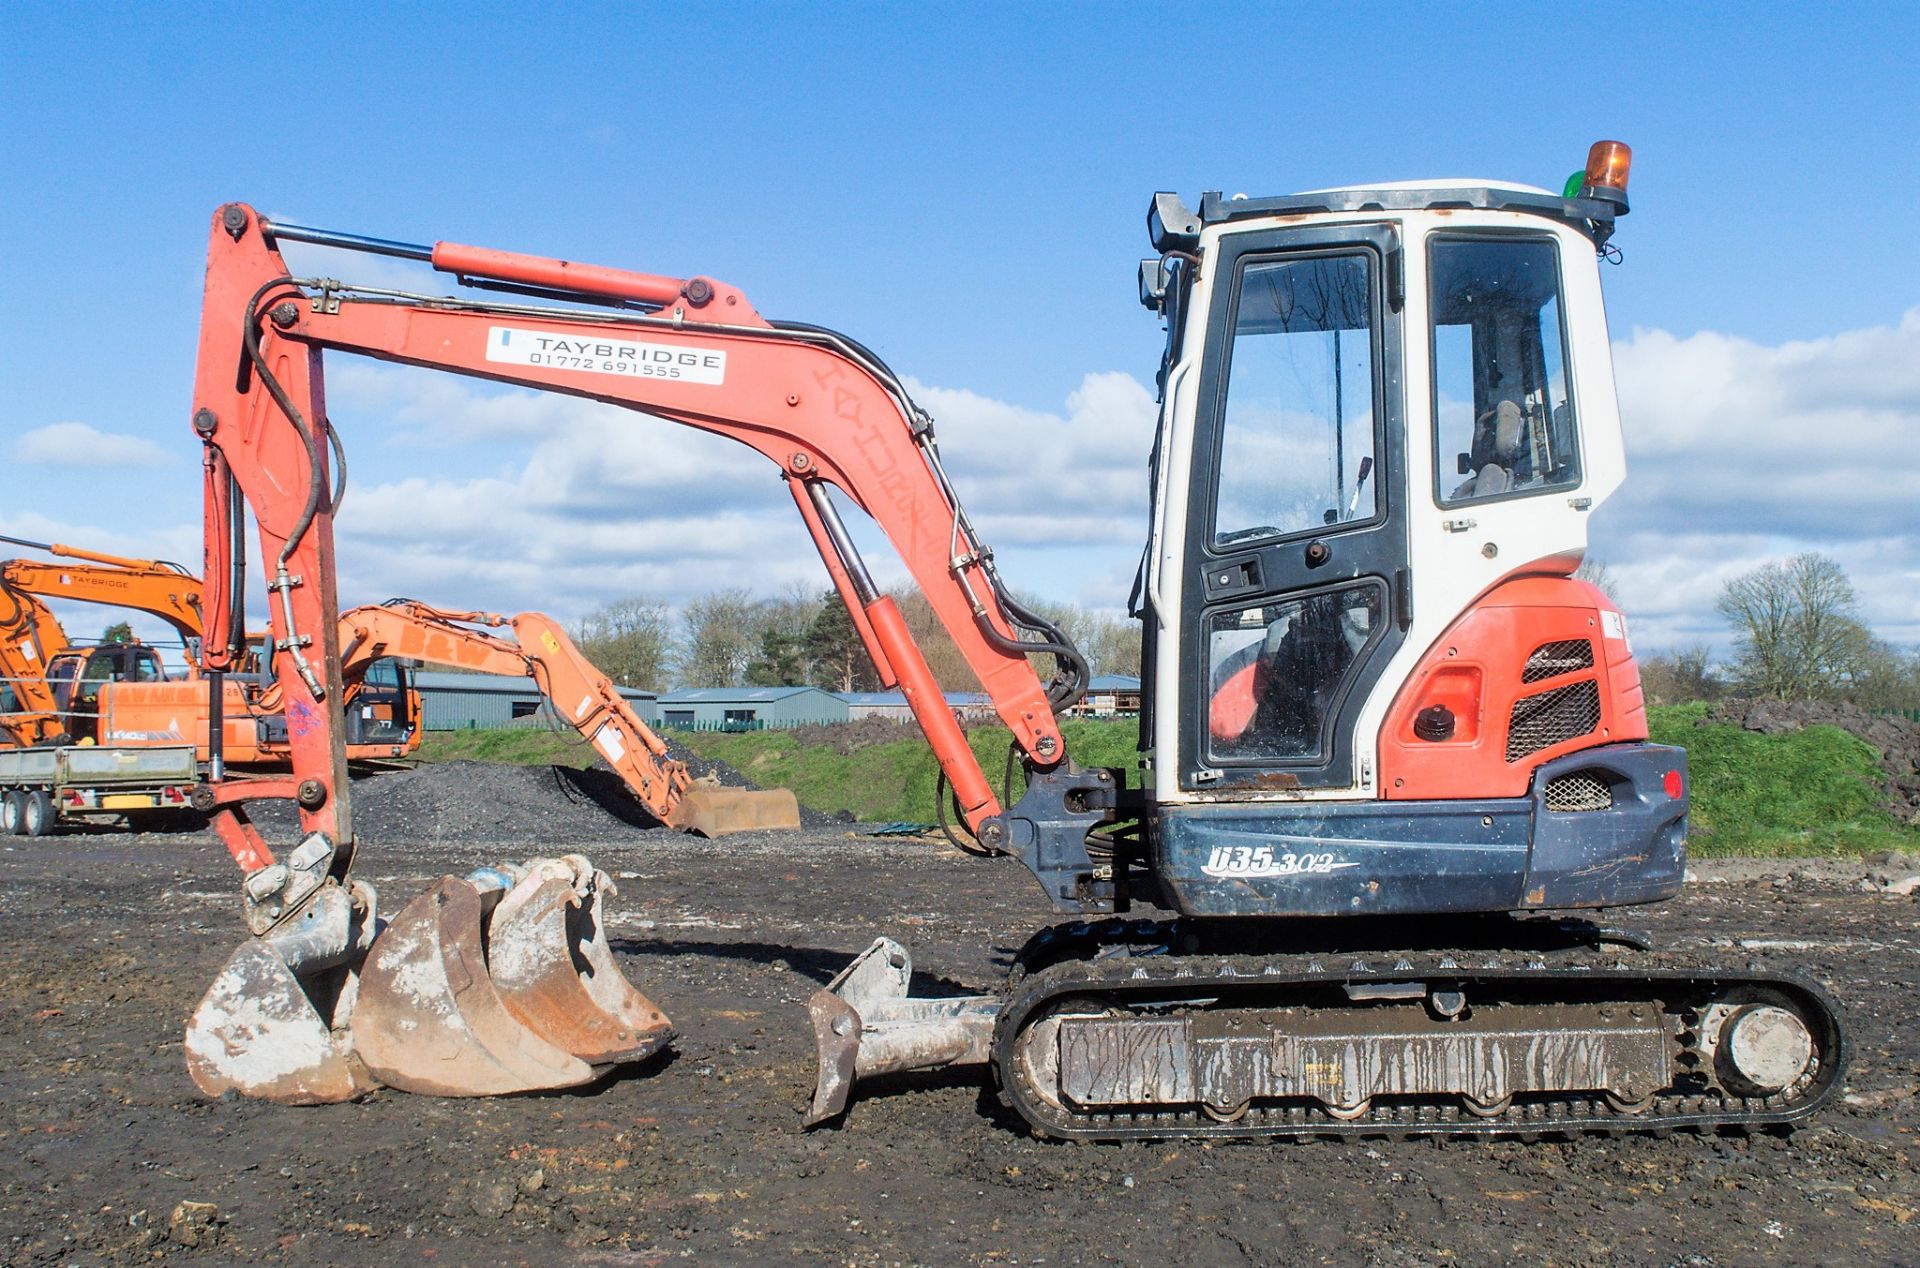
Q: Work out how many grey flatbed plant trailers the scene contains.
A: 1